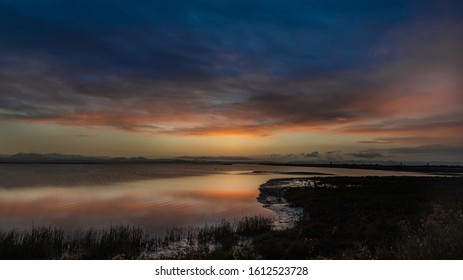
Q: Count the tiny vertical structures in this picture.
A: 3